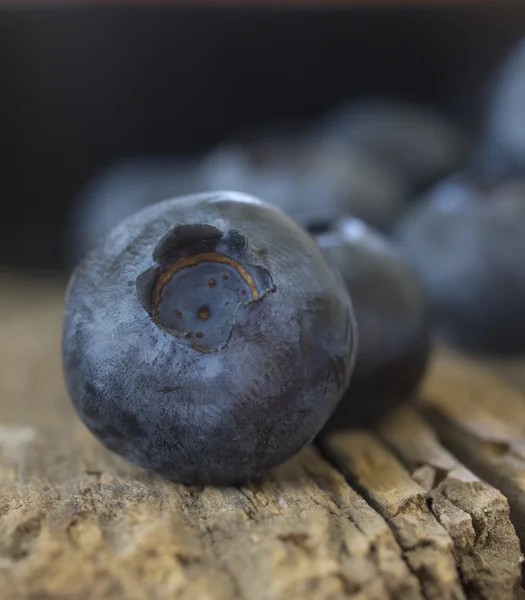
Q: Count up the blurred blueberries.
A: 6